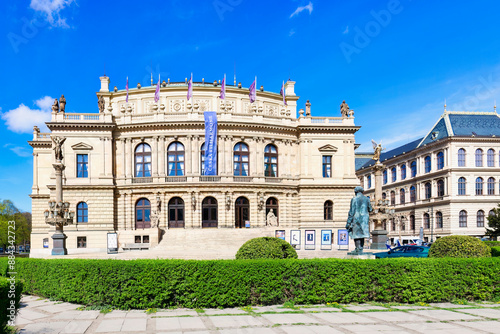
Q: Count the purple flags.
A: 6